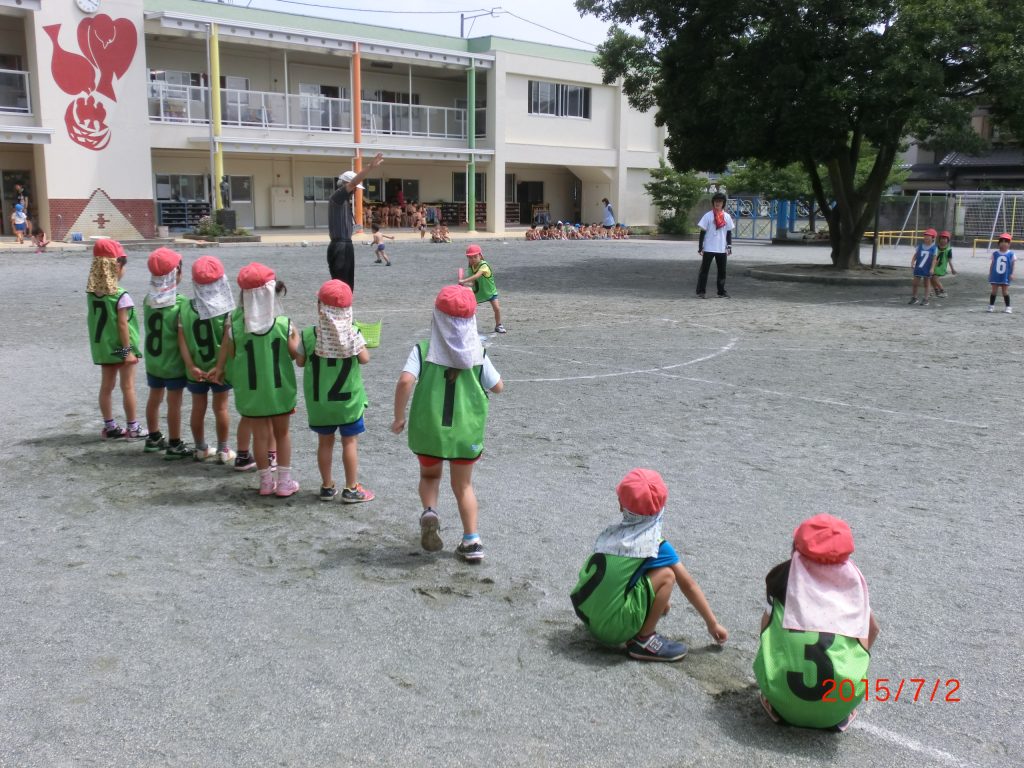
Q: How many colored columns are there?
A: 3